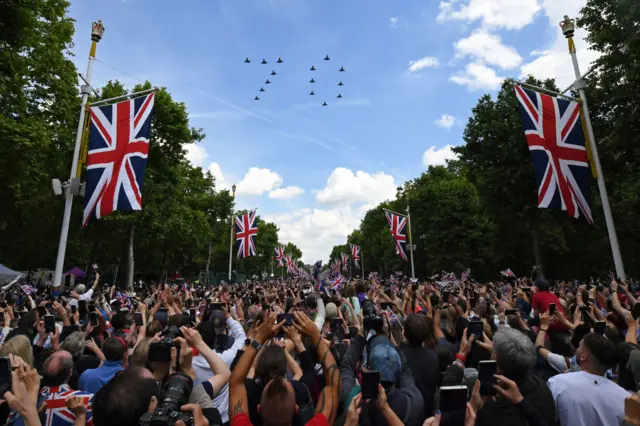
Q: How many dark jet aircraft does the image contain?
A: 15